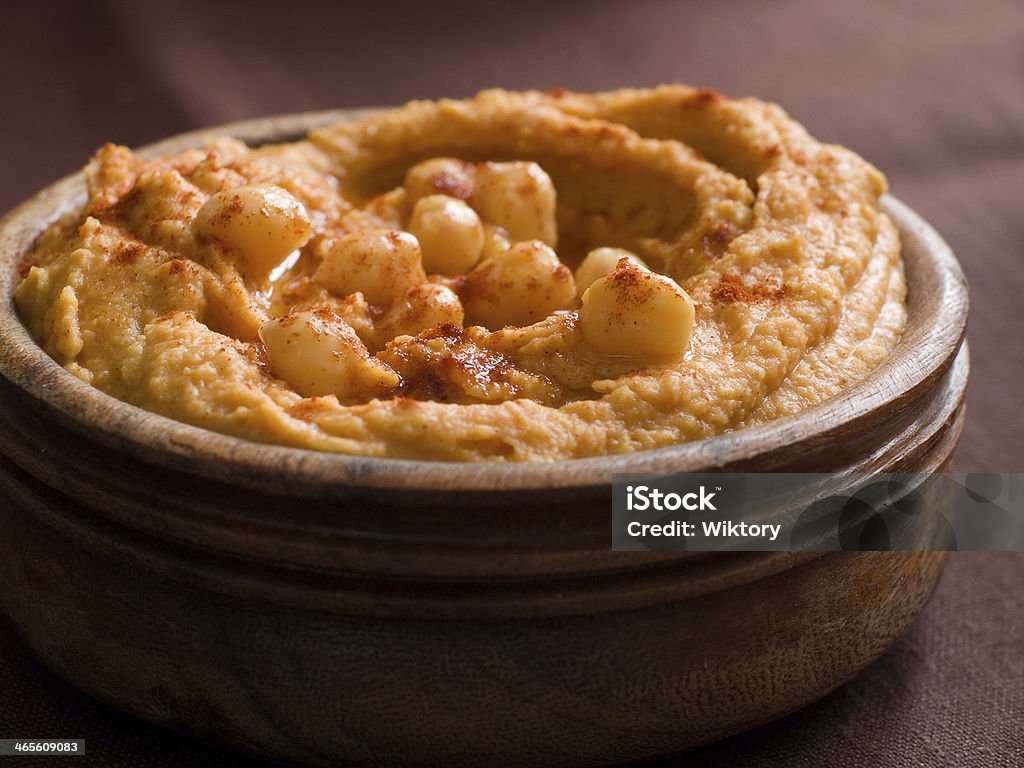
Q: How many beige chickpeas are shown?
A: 10